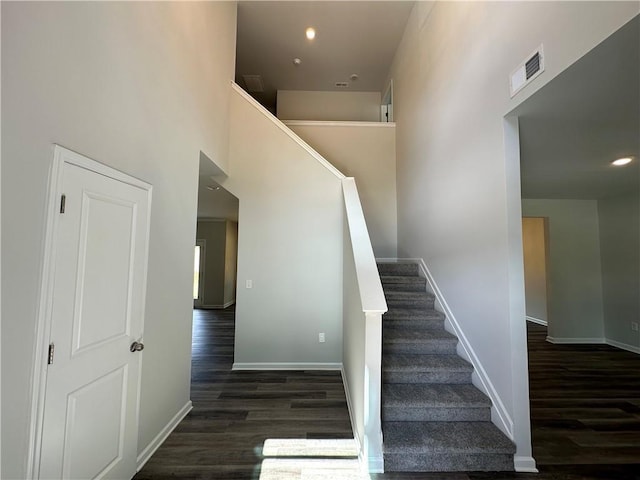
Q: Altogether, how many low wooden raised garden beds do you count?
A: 0